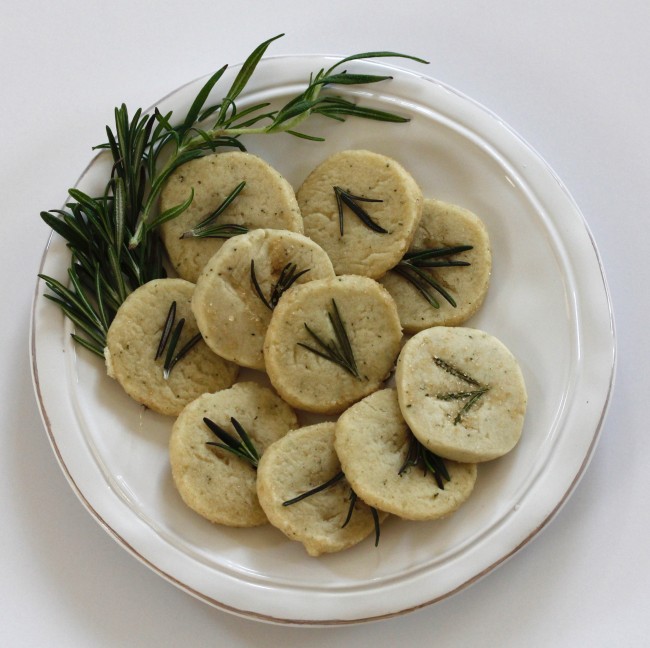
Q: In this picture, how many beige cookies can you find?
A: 10